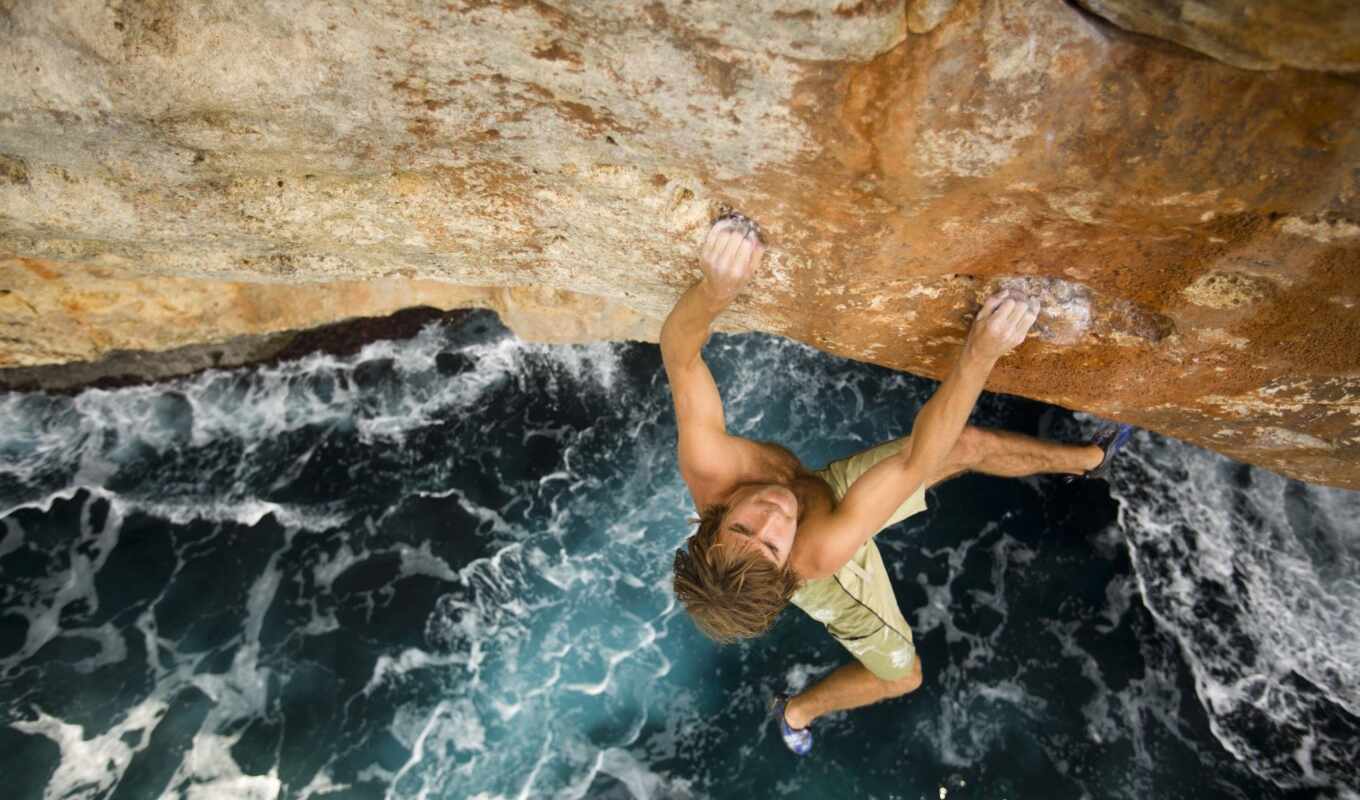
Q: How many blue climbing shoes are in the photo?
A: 2